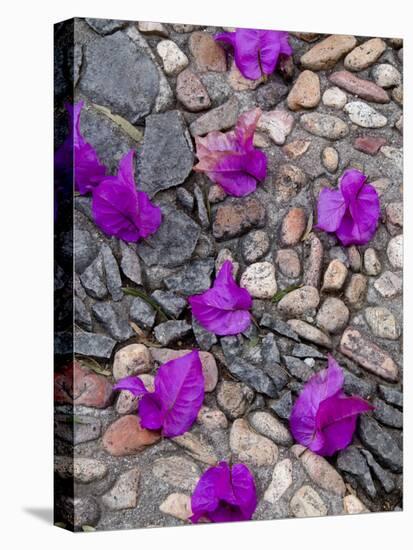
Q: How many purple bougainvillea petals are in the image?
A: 9